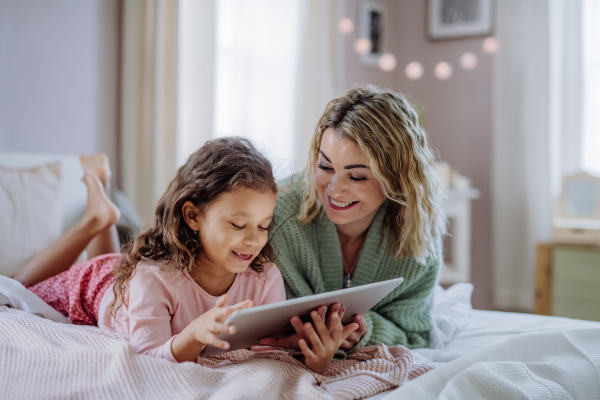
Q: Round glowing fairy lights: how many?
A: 7